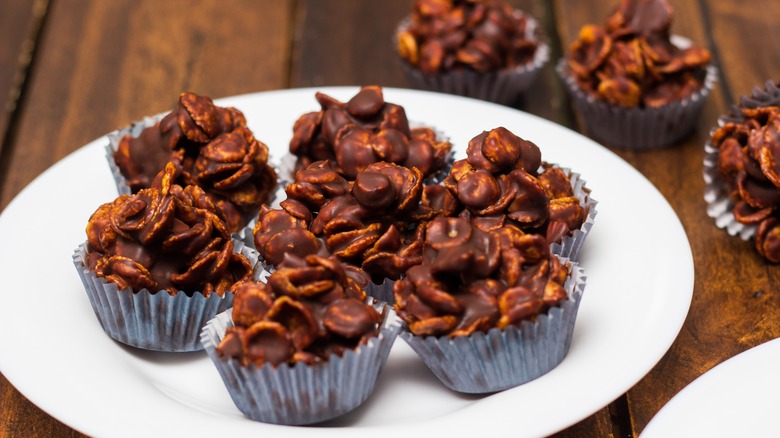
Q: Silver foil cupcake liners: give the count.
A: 10